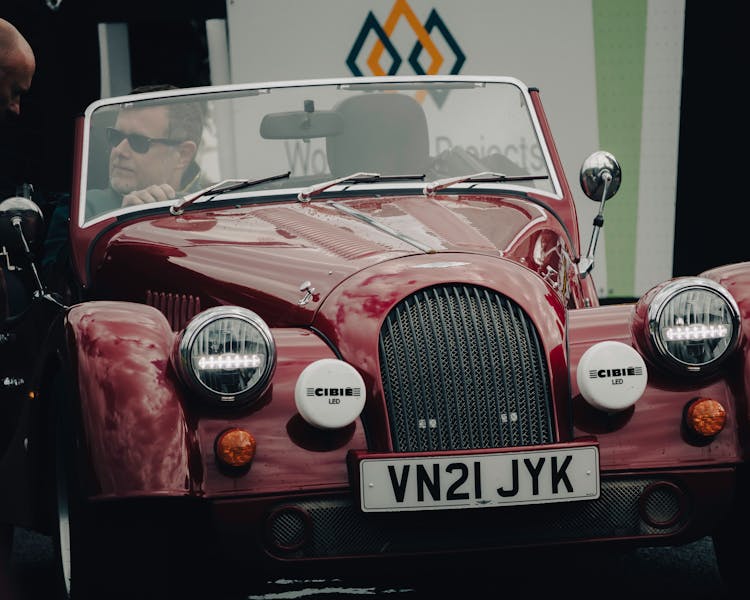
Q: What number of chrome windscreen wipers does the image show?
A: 3